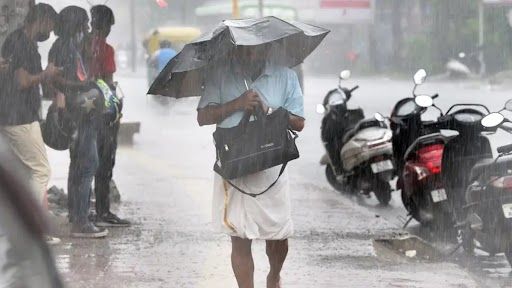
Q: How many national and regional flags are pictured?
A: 0